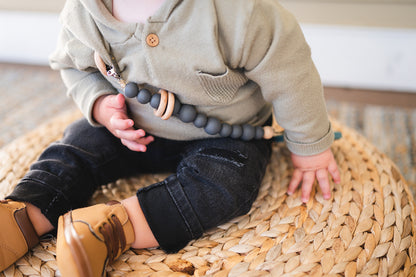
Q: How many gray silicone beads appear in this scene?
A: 11